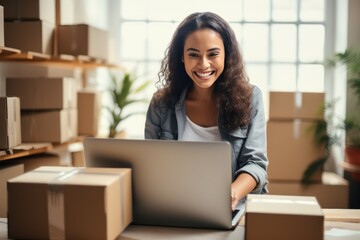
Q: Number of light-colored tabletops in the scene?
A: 1